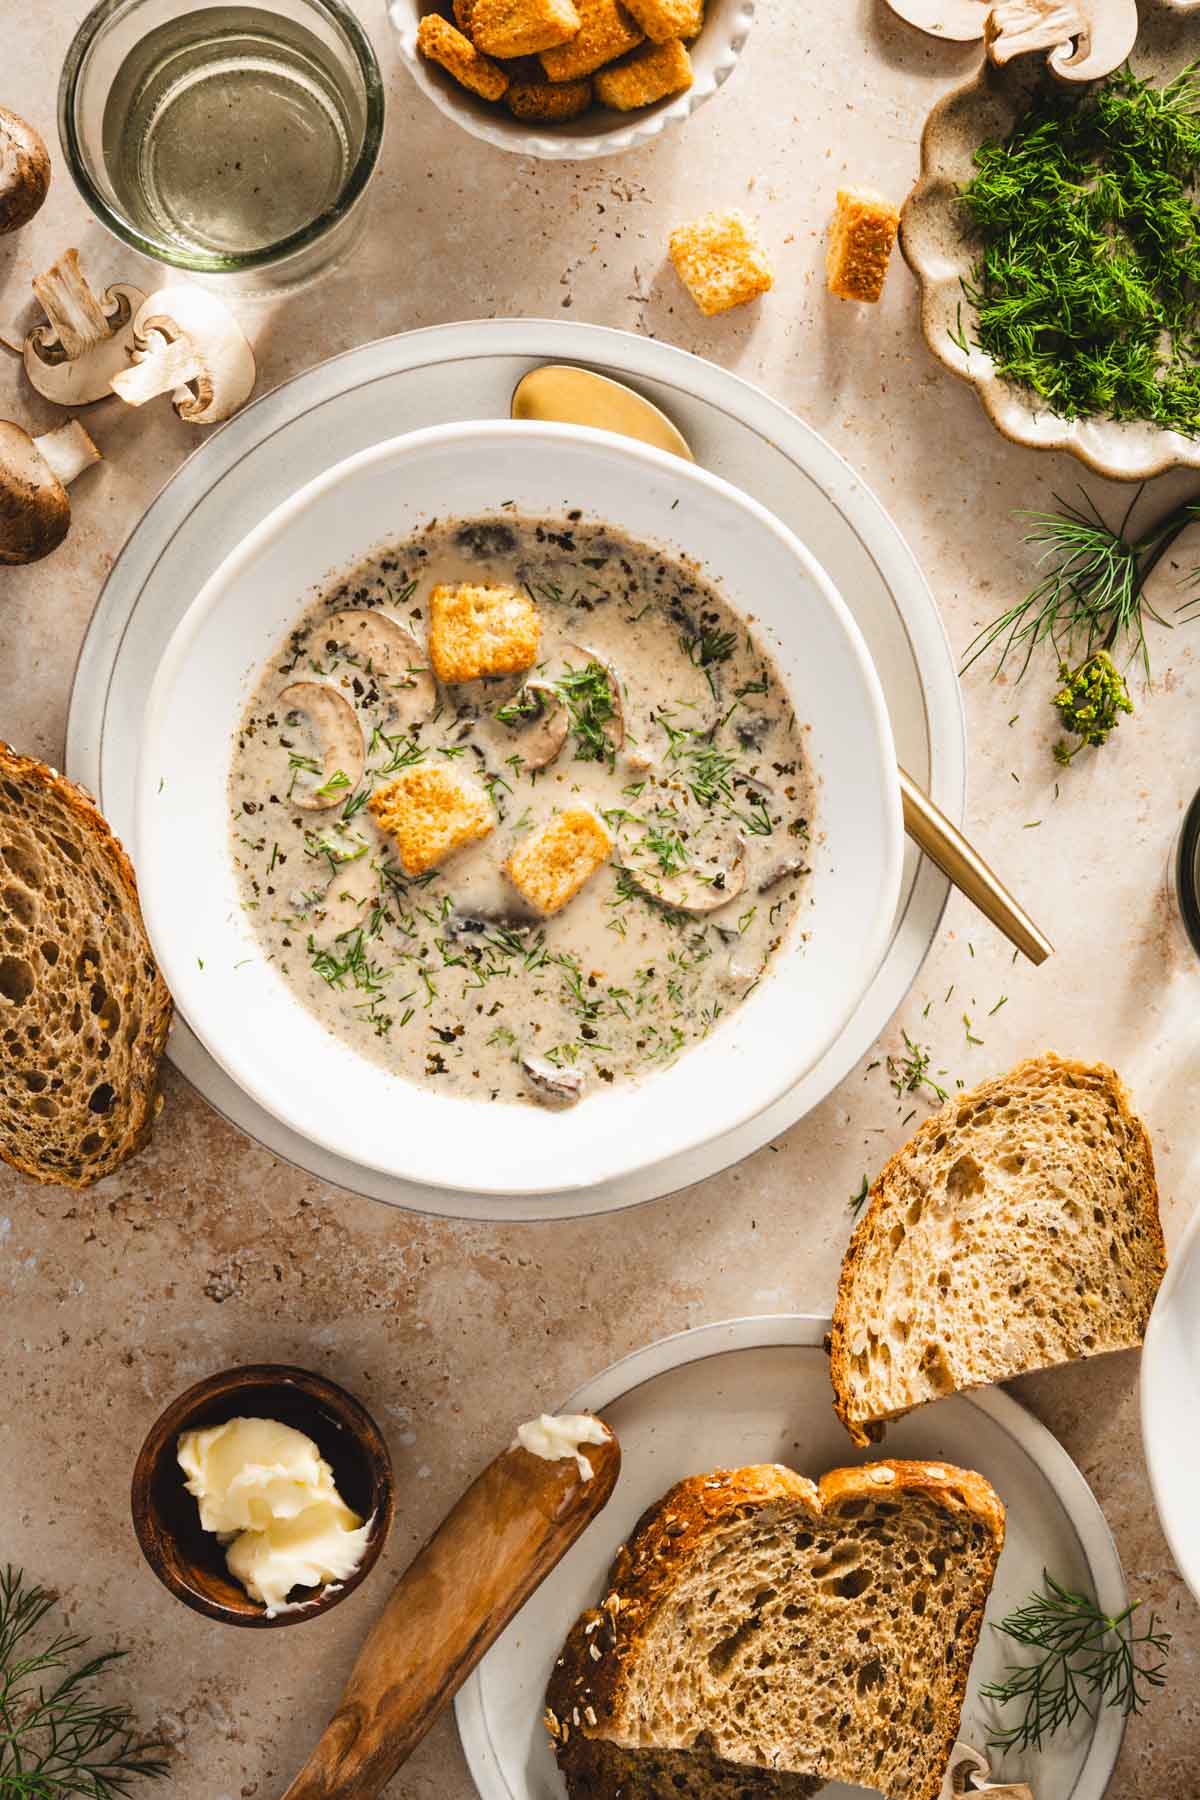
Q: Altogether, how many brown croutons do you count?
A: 12